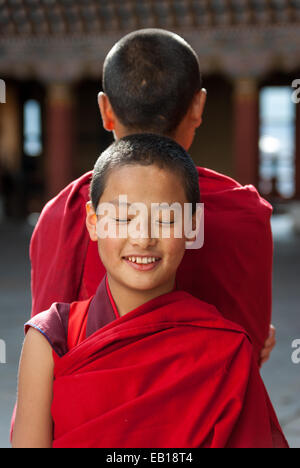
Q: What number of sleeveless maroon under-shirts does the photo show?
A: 1